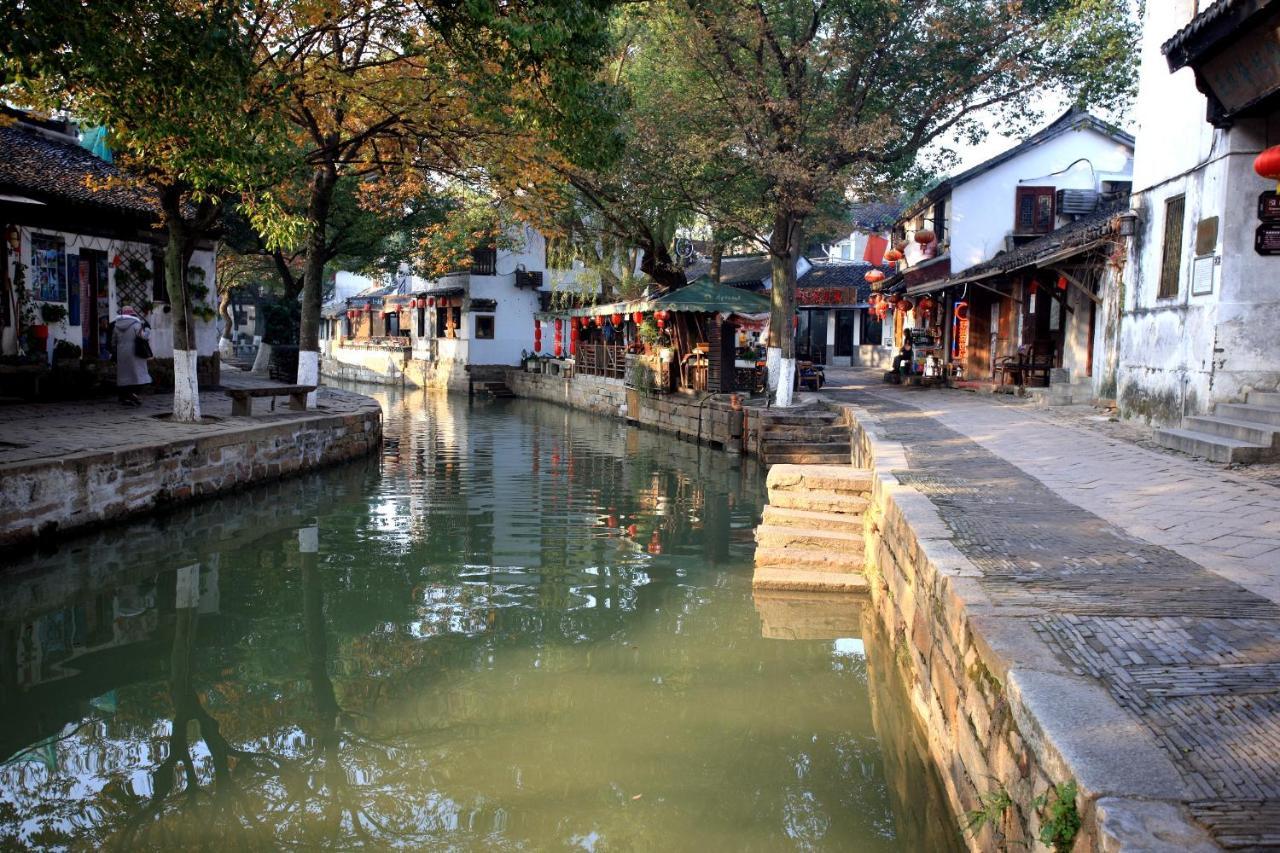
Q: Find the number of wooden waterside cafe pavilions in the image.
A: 1